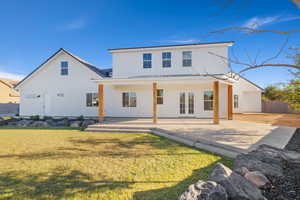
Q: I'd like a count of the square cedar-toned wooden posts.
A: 4